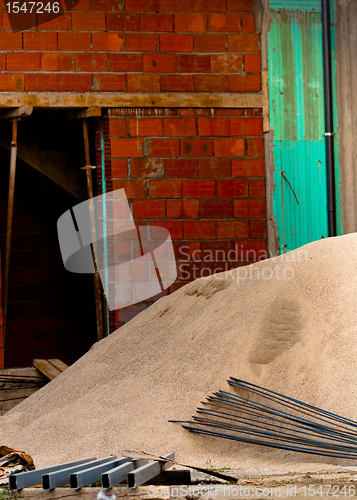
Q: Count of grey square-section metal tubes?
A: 5